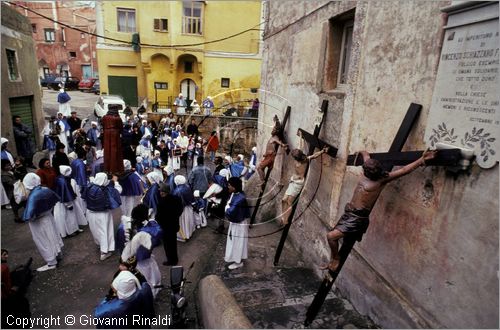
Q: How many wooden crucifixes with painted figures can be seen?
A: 3